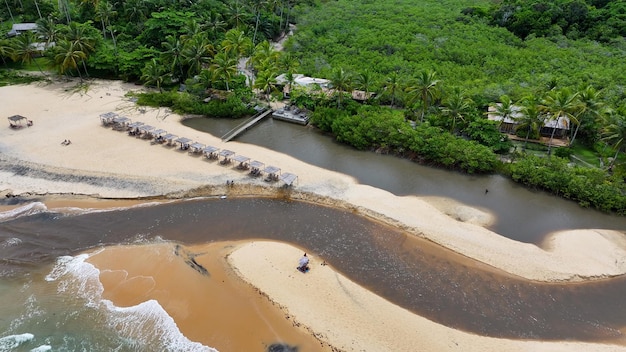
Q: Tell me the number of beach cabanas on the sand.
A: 15